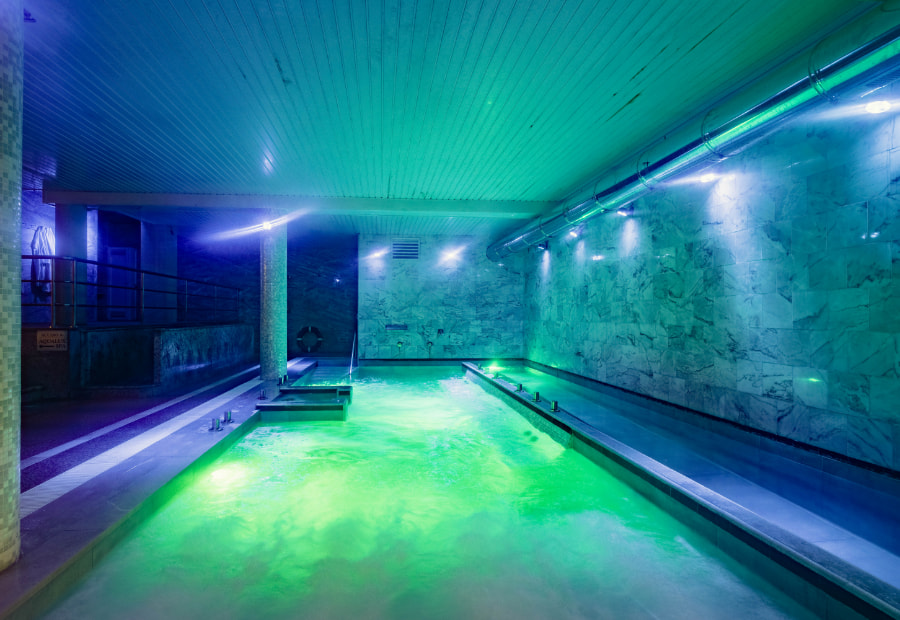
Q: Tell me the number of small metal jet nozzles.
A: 10